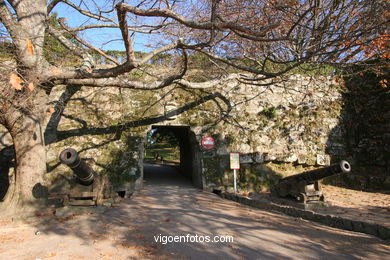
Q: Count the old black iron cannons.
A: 2